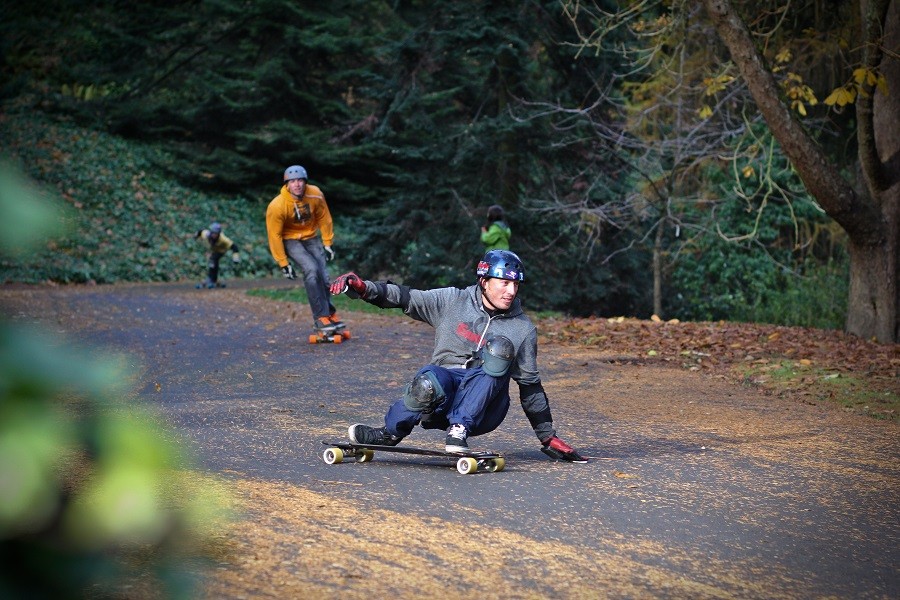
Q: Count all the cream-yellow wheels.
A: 4